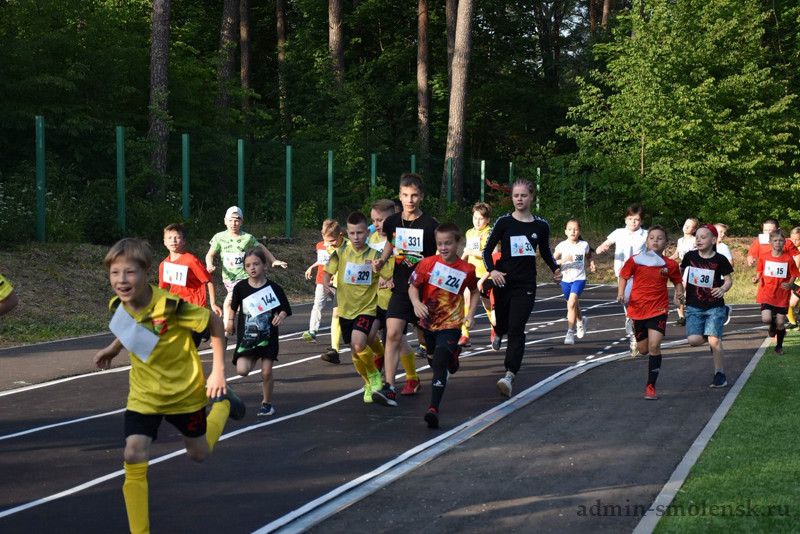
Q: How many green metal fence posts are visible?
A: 14